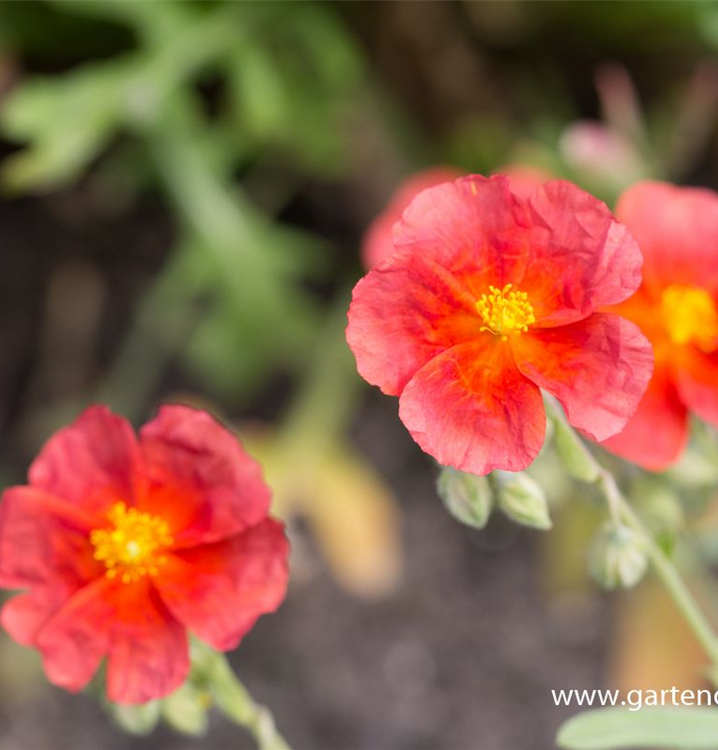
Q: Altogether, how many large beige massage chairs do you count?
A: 0